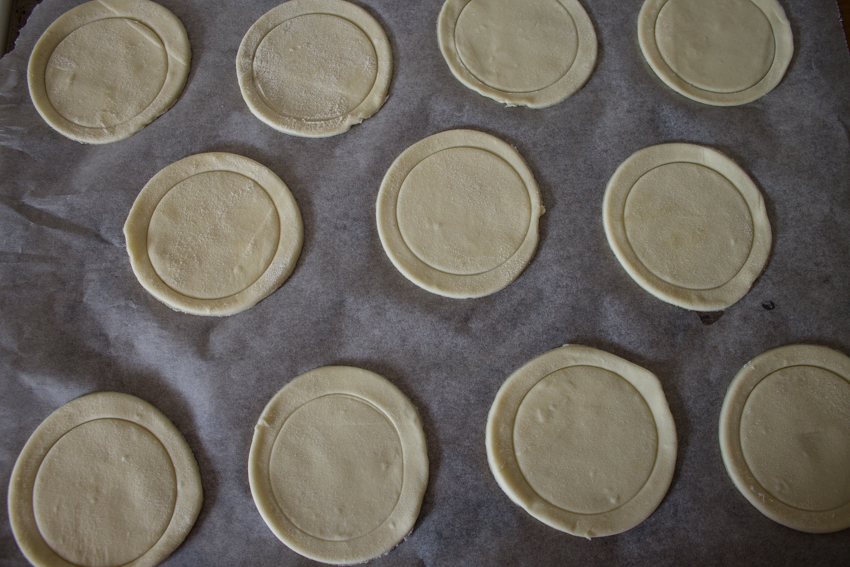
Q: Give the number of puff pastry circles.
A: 11